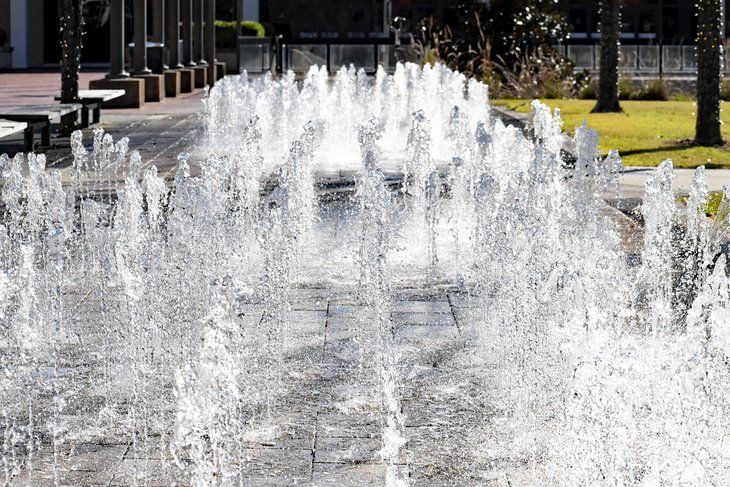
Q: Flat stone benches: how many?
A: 3